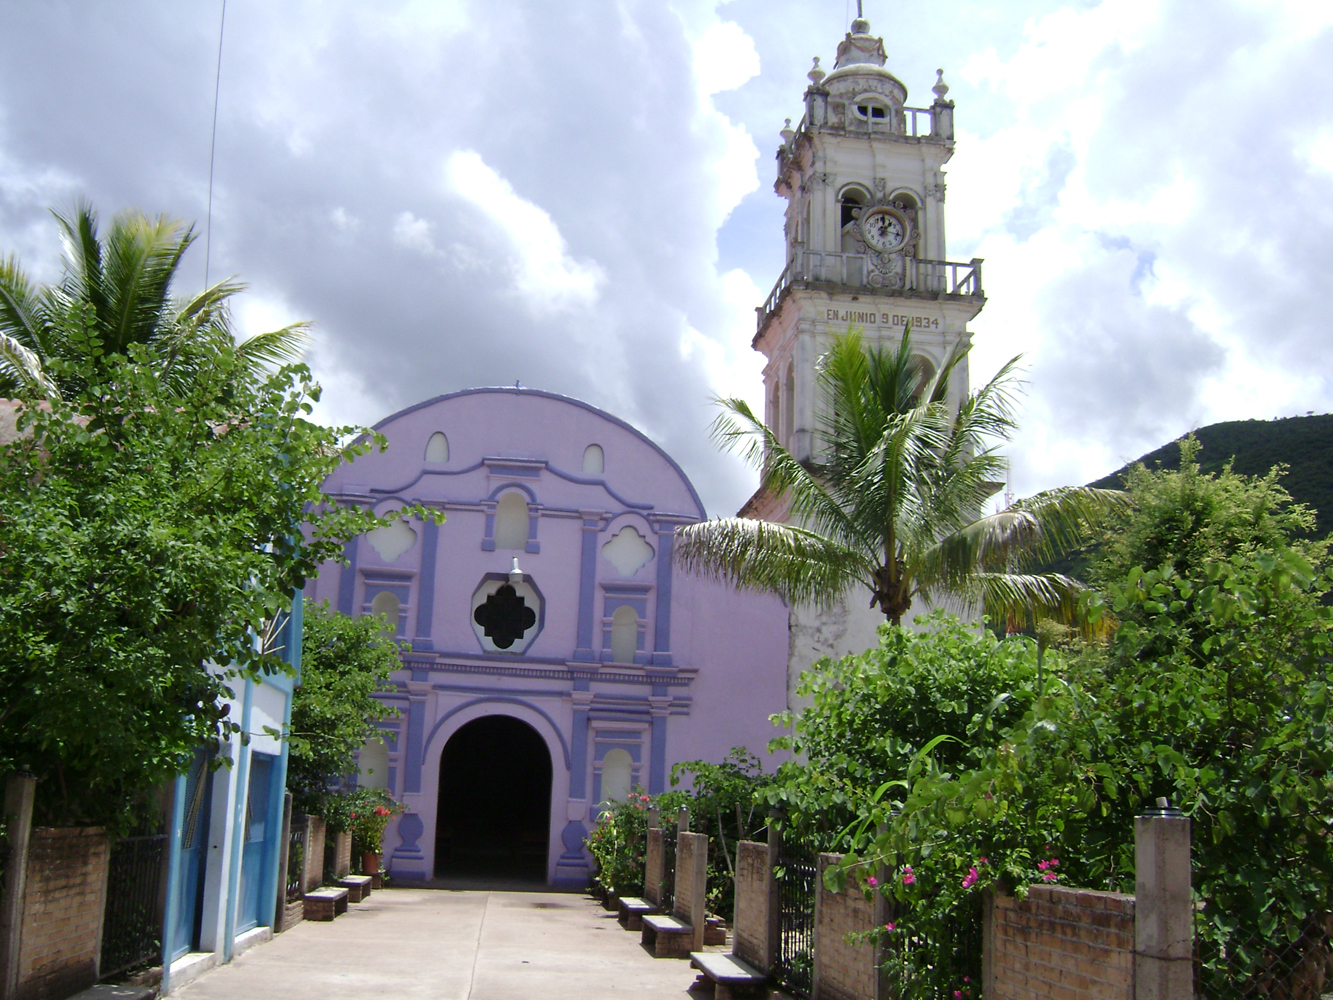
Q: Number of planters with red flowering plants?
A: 1